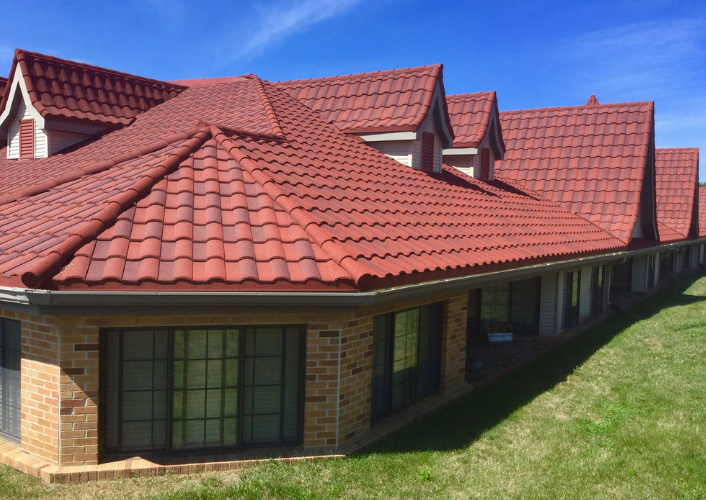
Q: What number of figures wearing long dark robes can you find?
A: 0